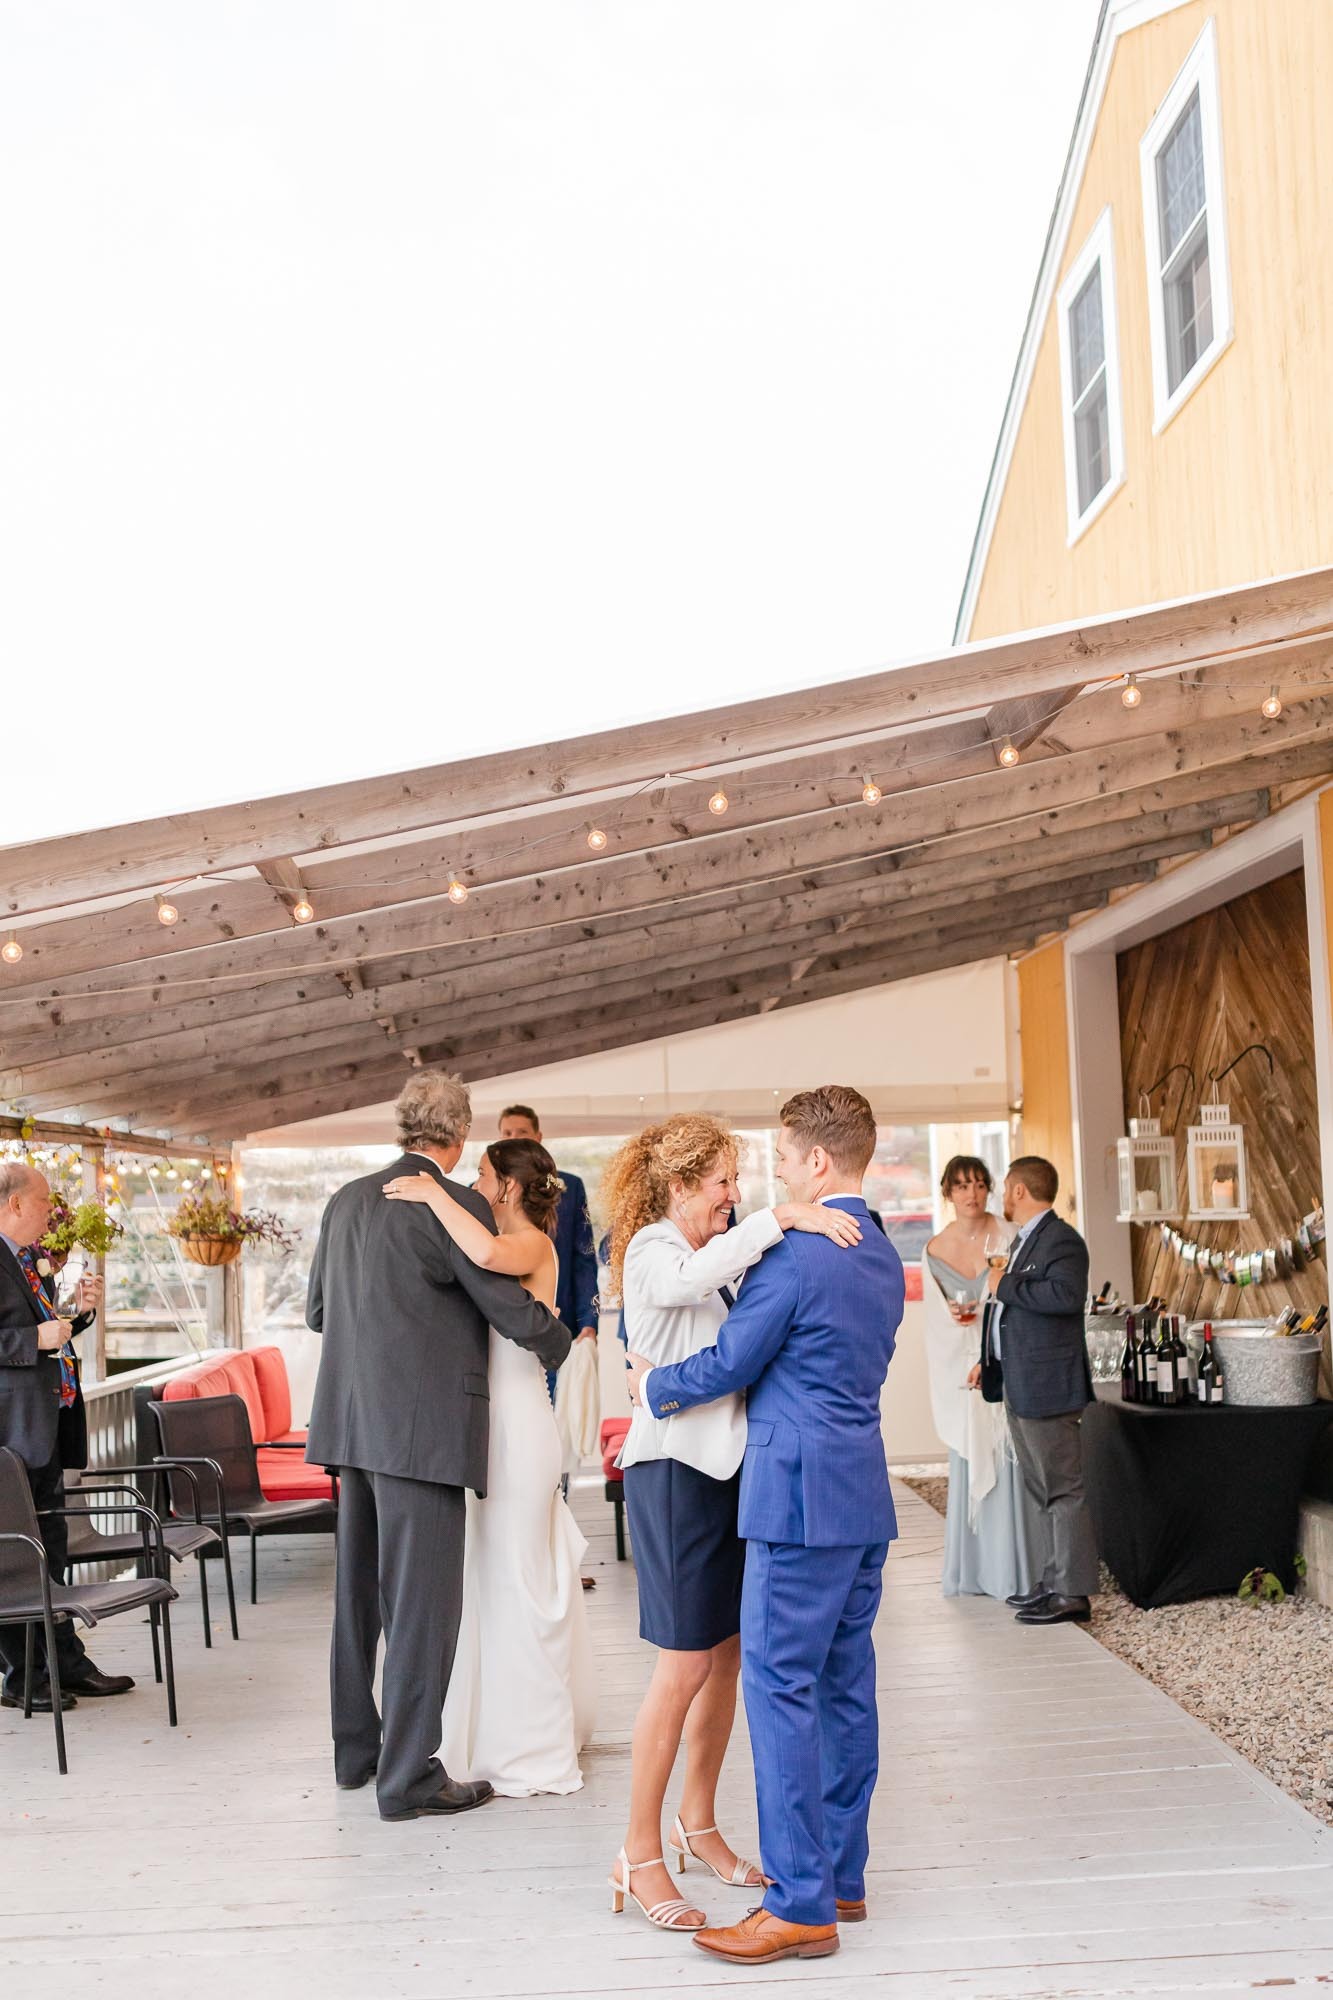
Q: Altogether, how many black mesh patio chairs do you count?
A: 3